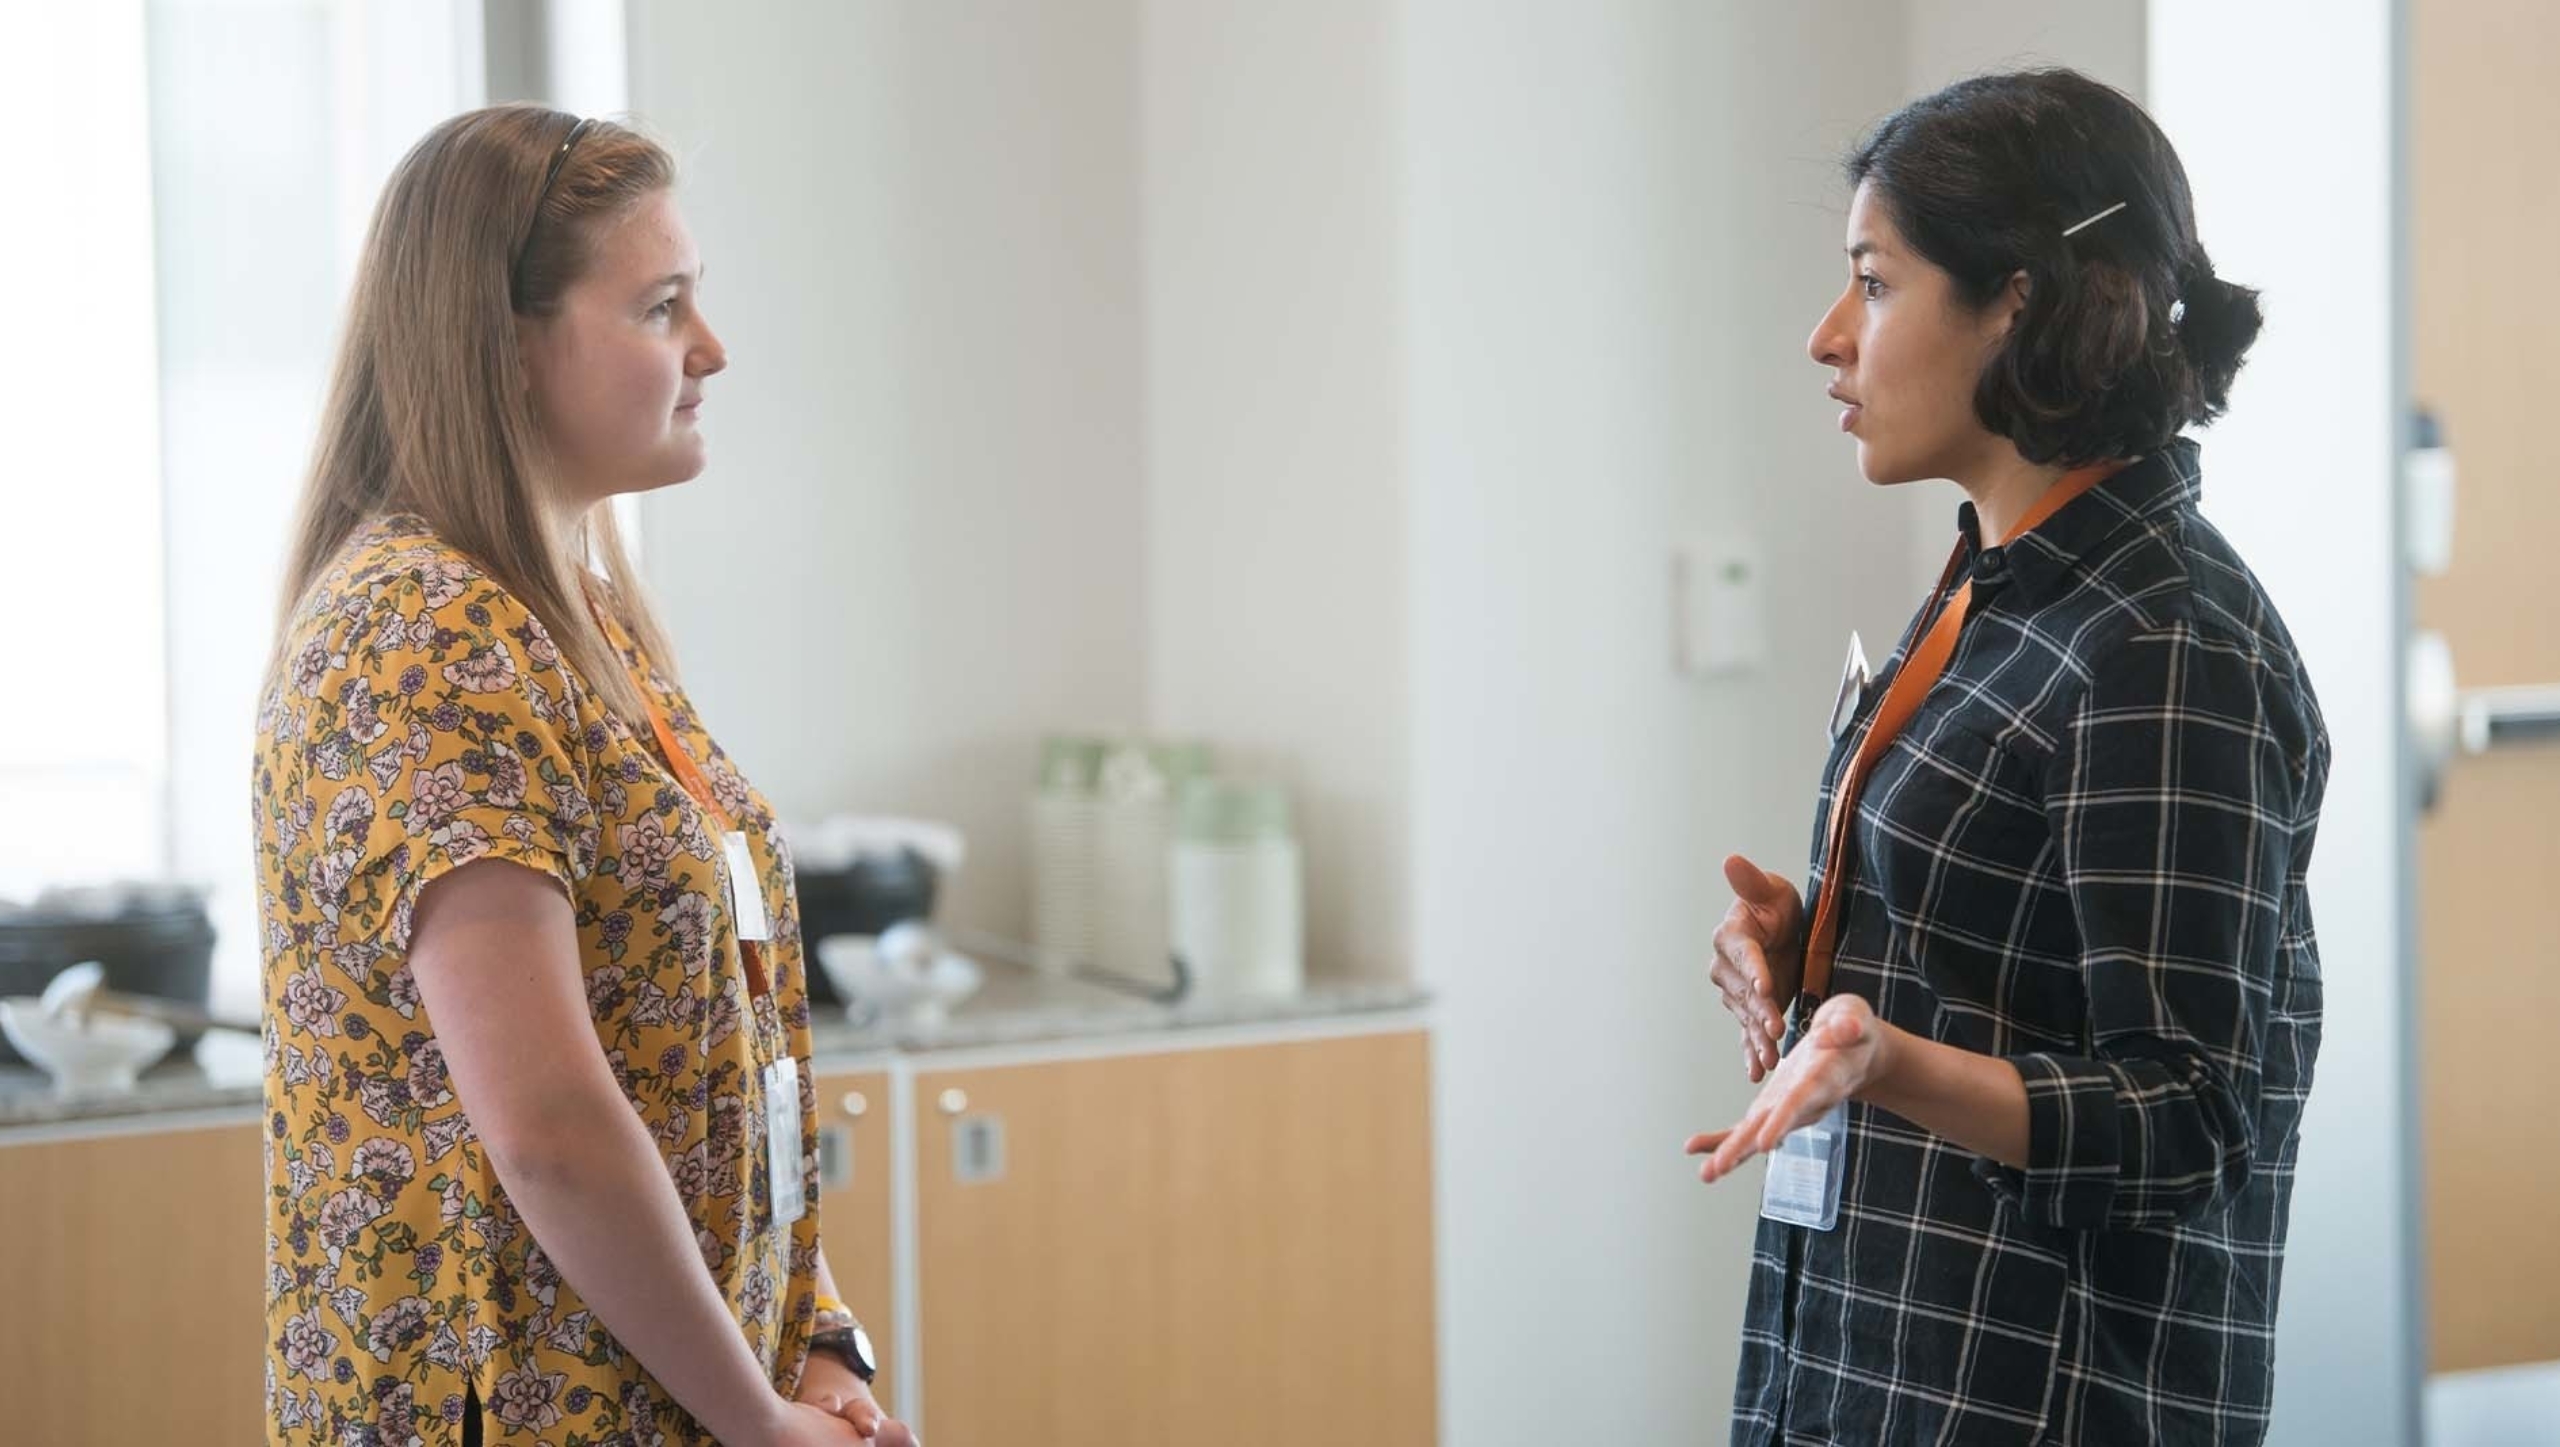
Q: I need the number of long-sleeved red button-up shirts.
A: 0